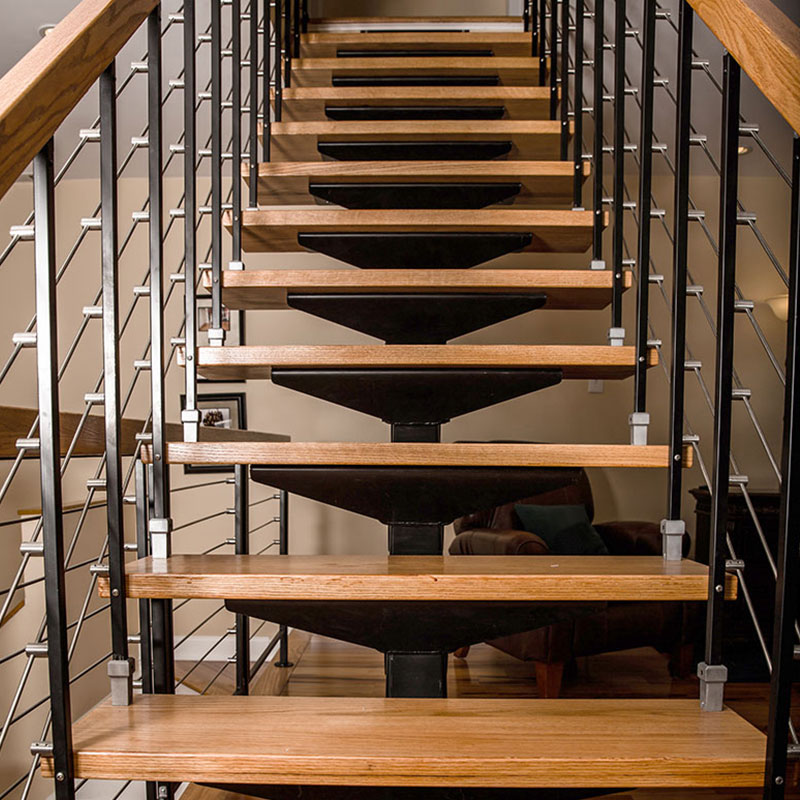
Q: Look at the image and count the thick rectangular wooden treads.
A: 11